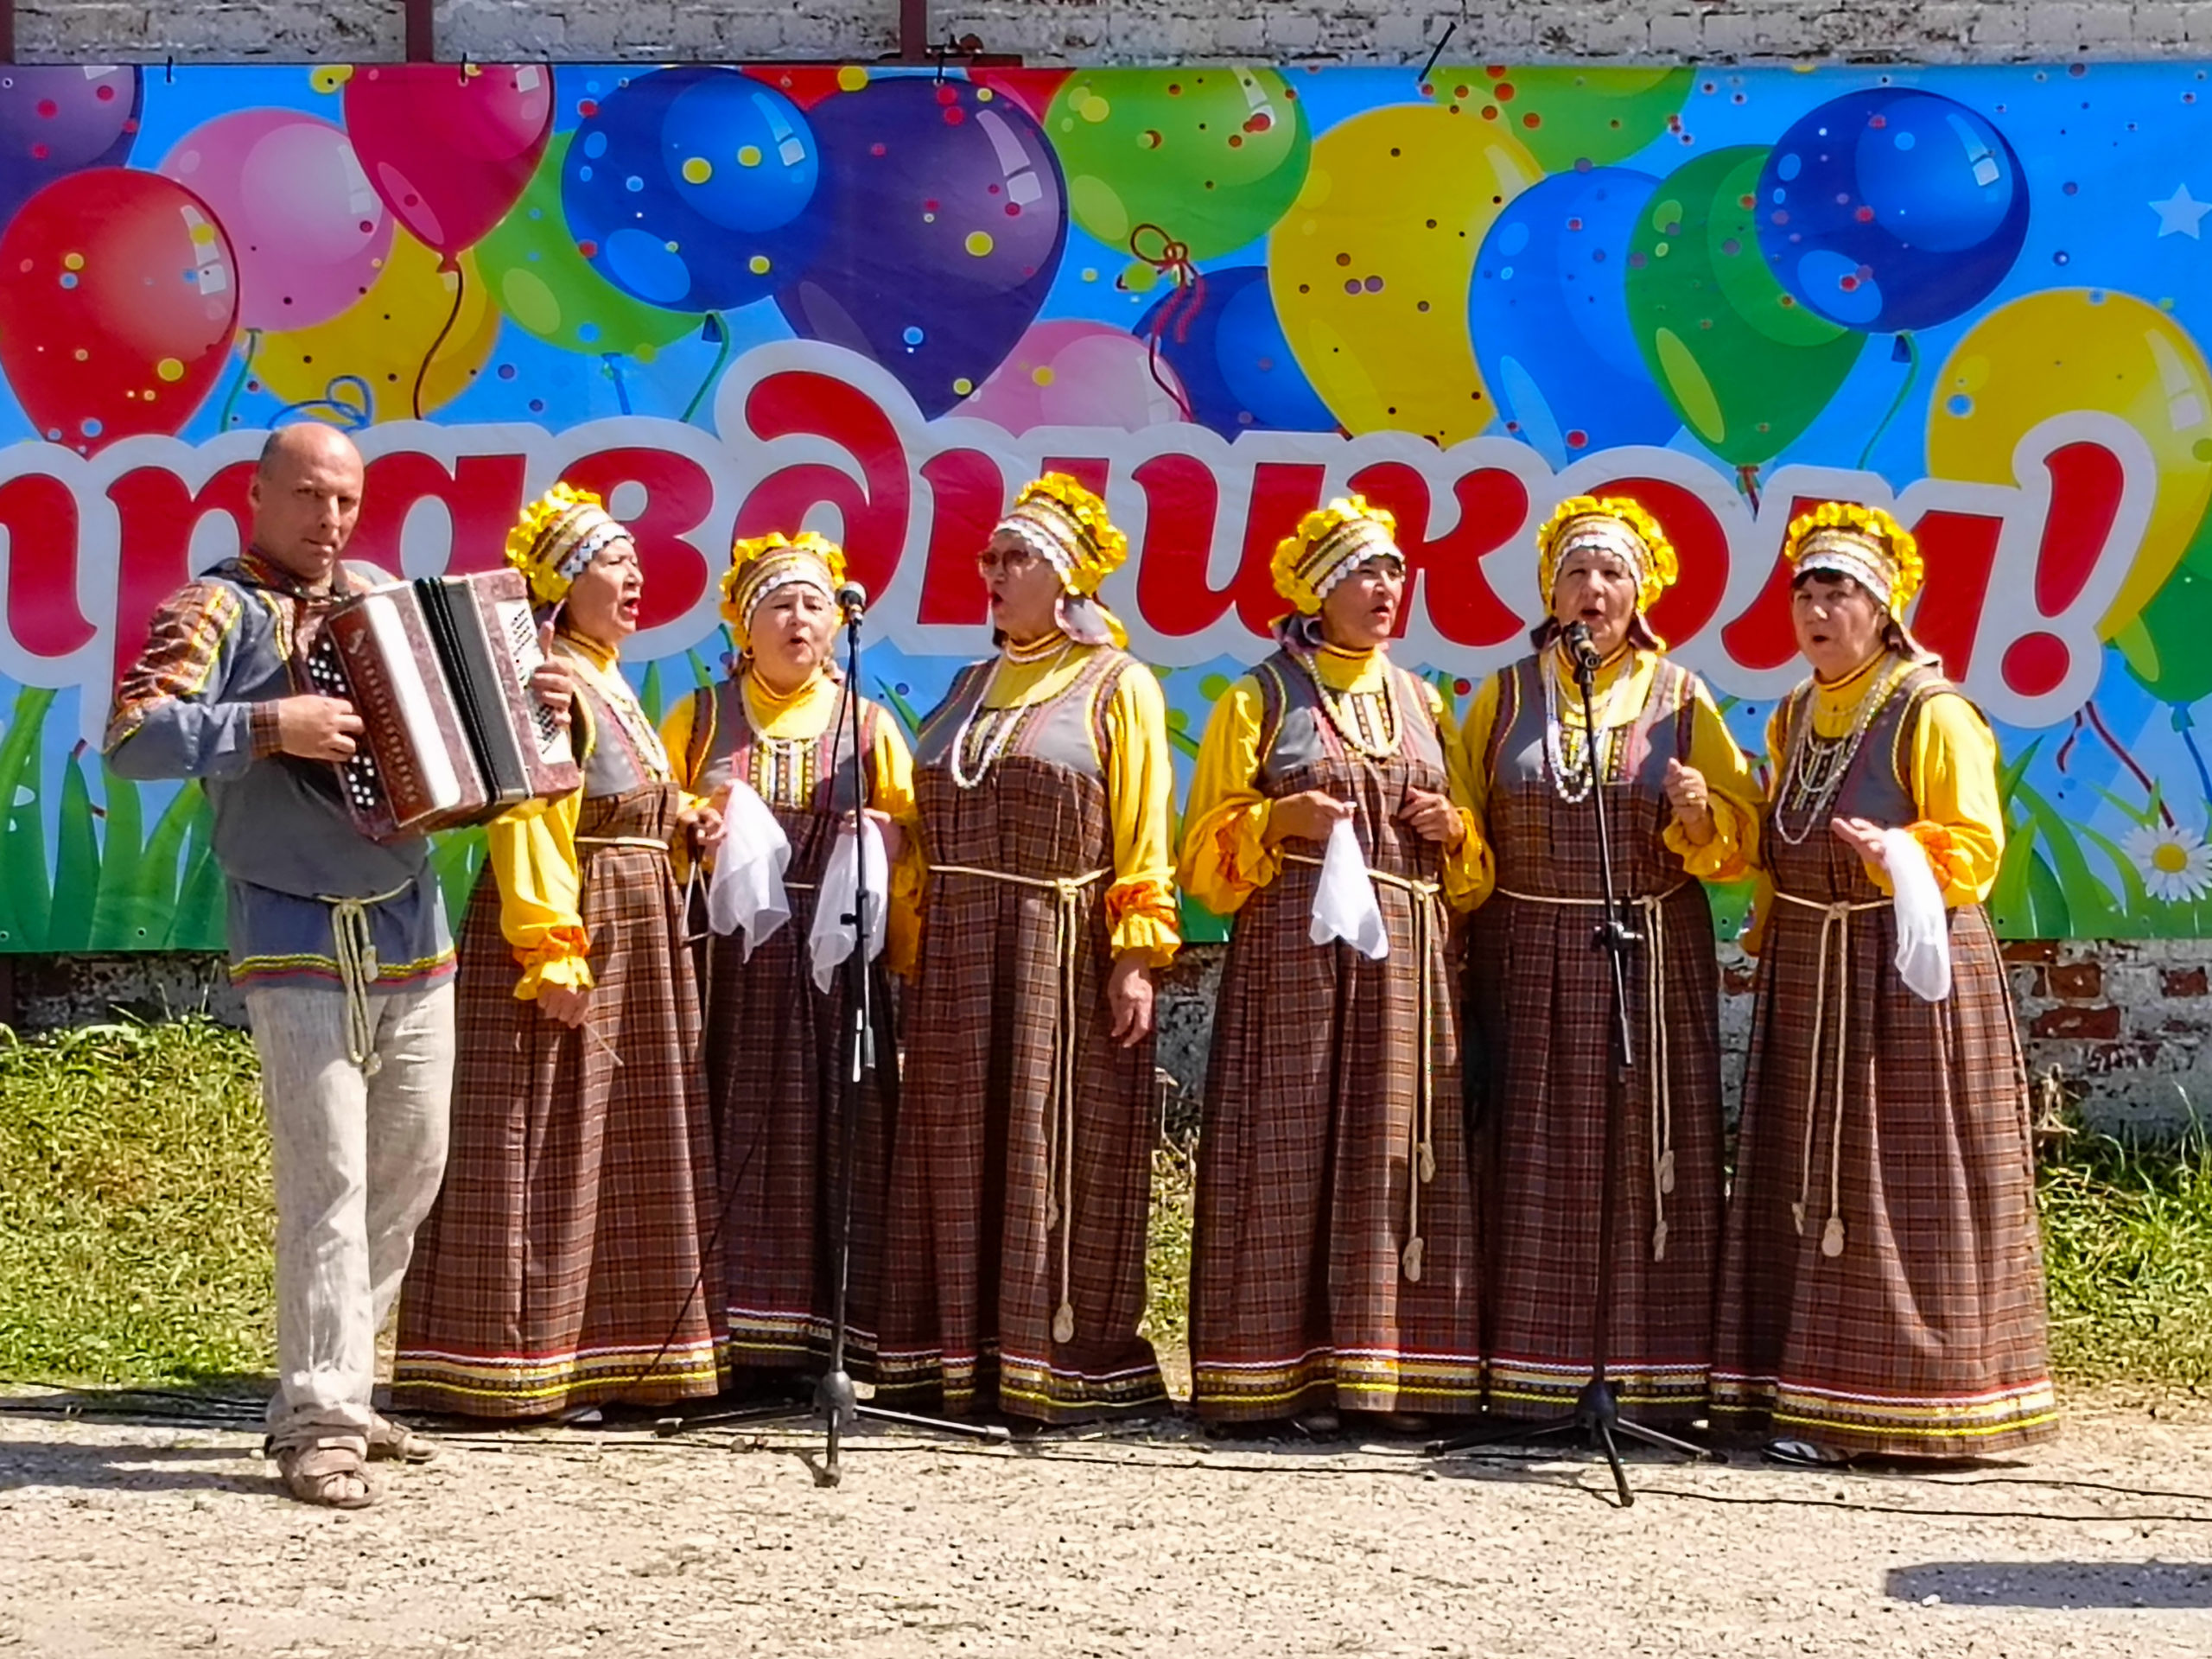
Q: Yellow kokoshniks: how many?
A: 6